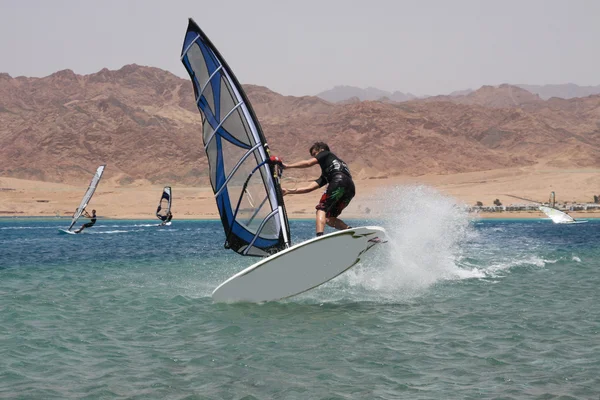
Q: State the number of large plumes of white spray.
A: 1